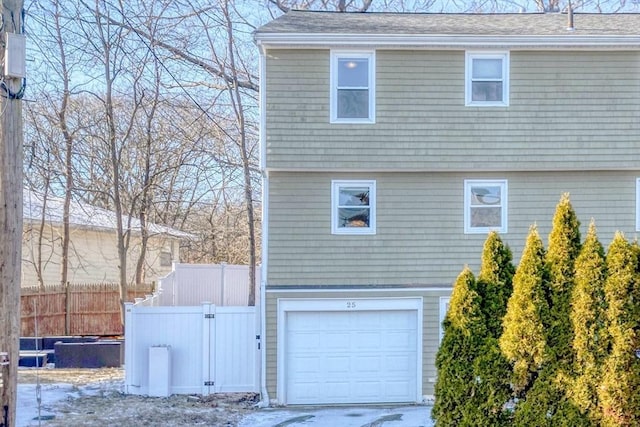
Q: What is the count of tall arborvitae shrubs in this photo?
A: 6